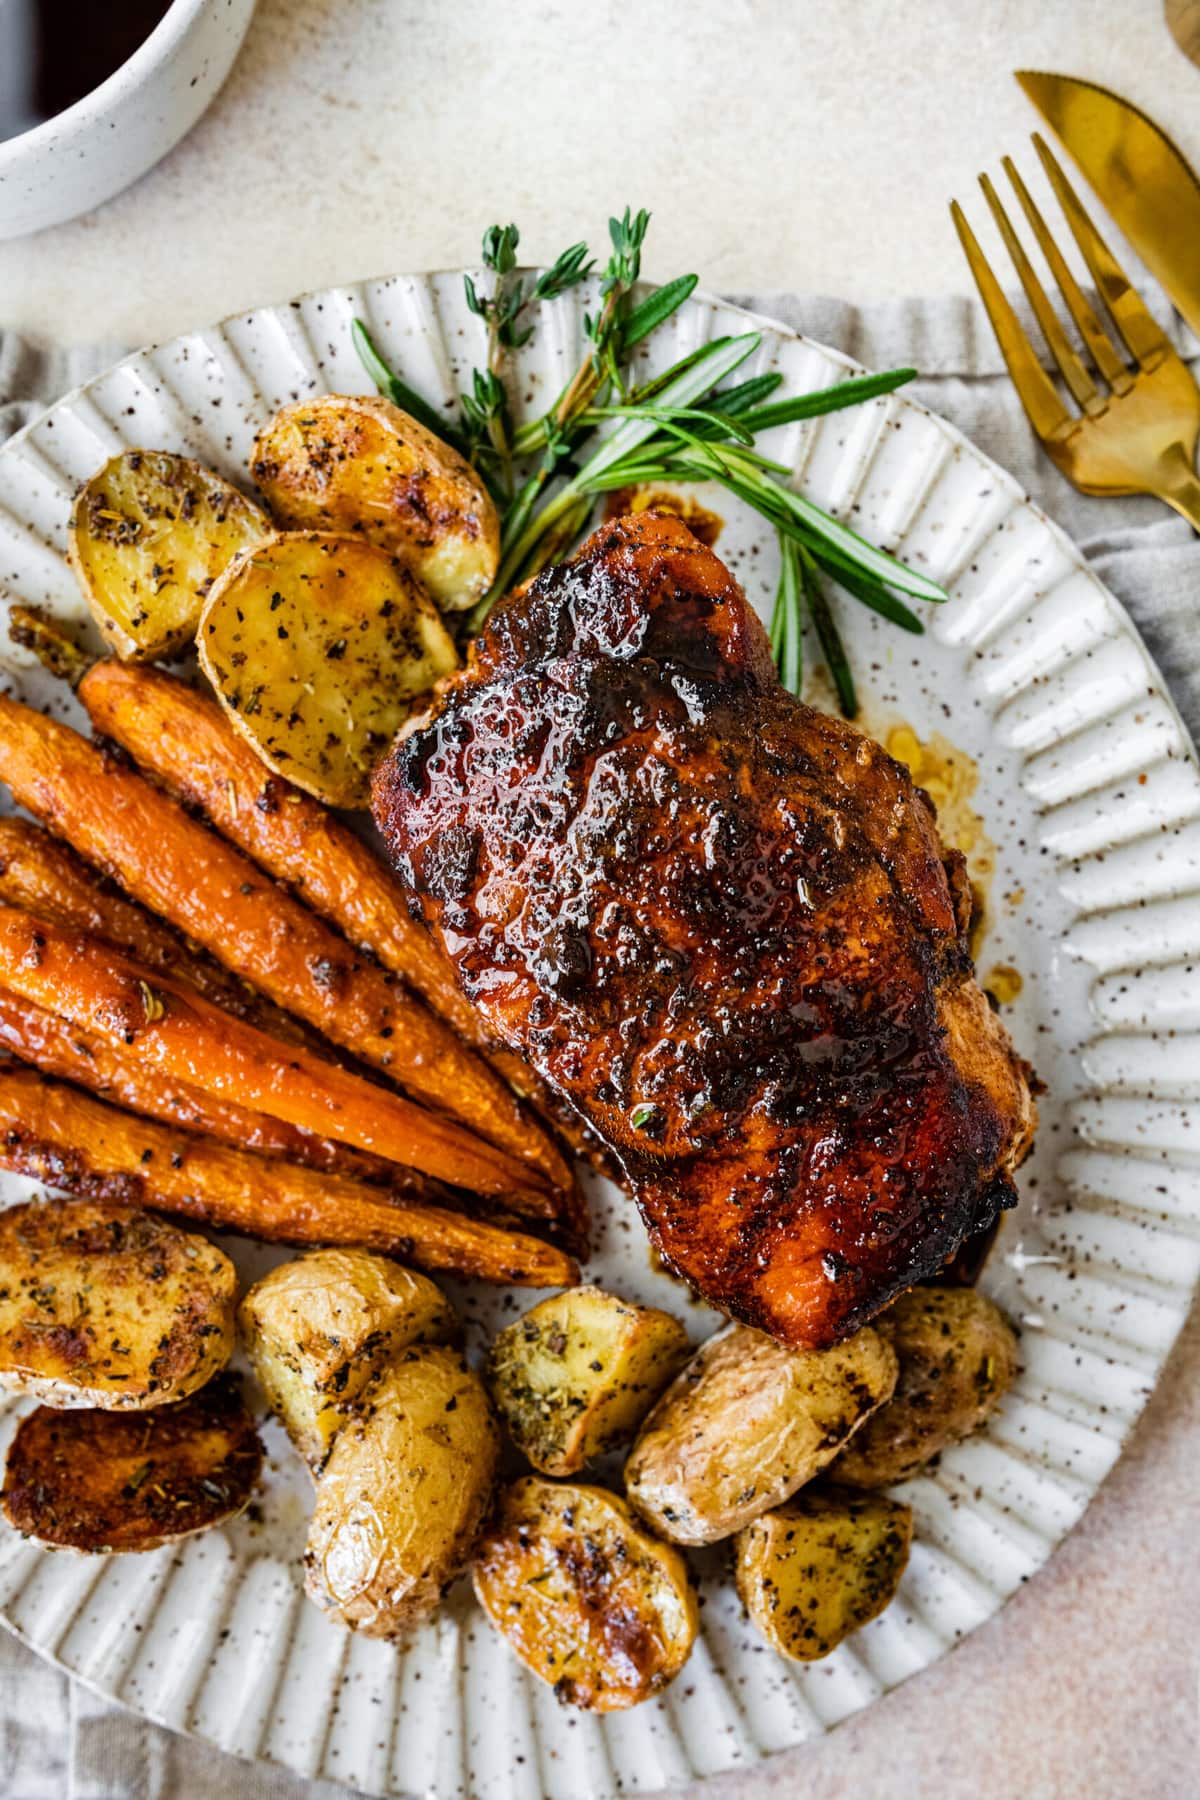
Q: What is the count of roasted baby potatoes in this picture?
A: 12